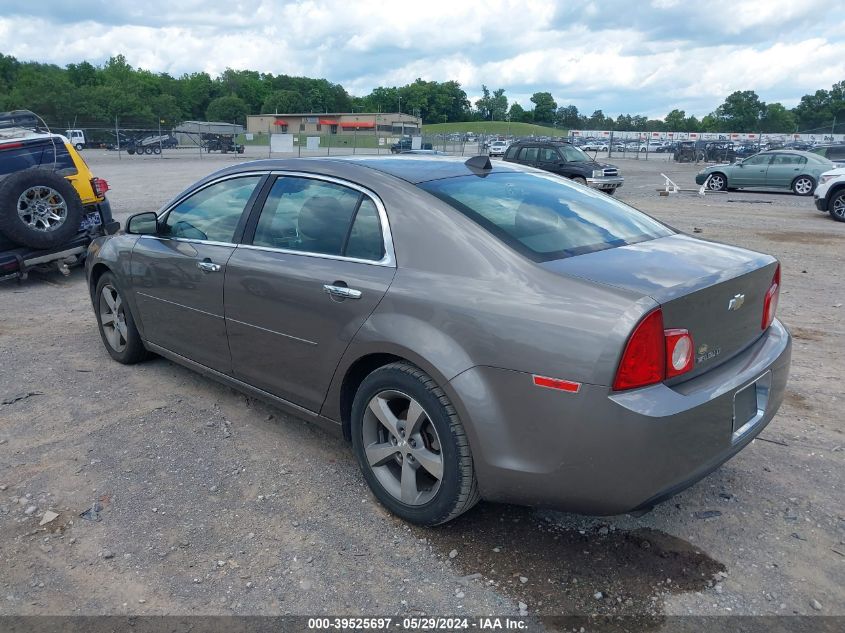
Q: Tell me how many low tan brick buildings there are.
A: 1